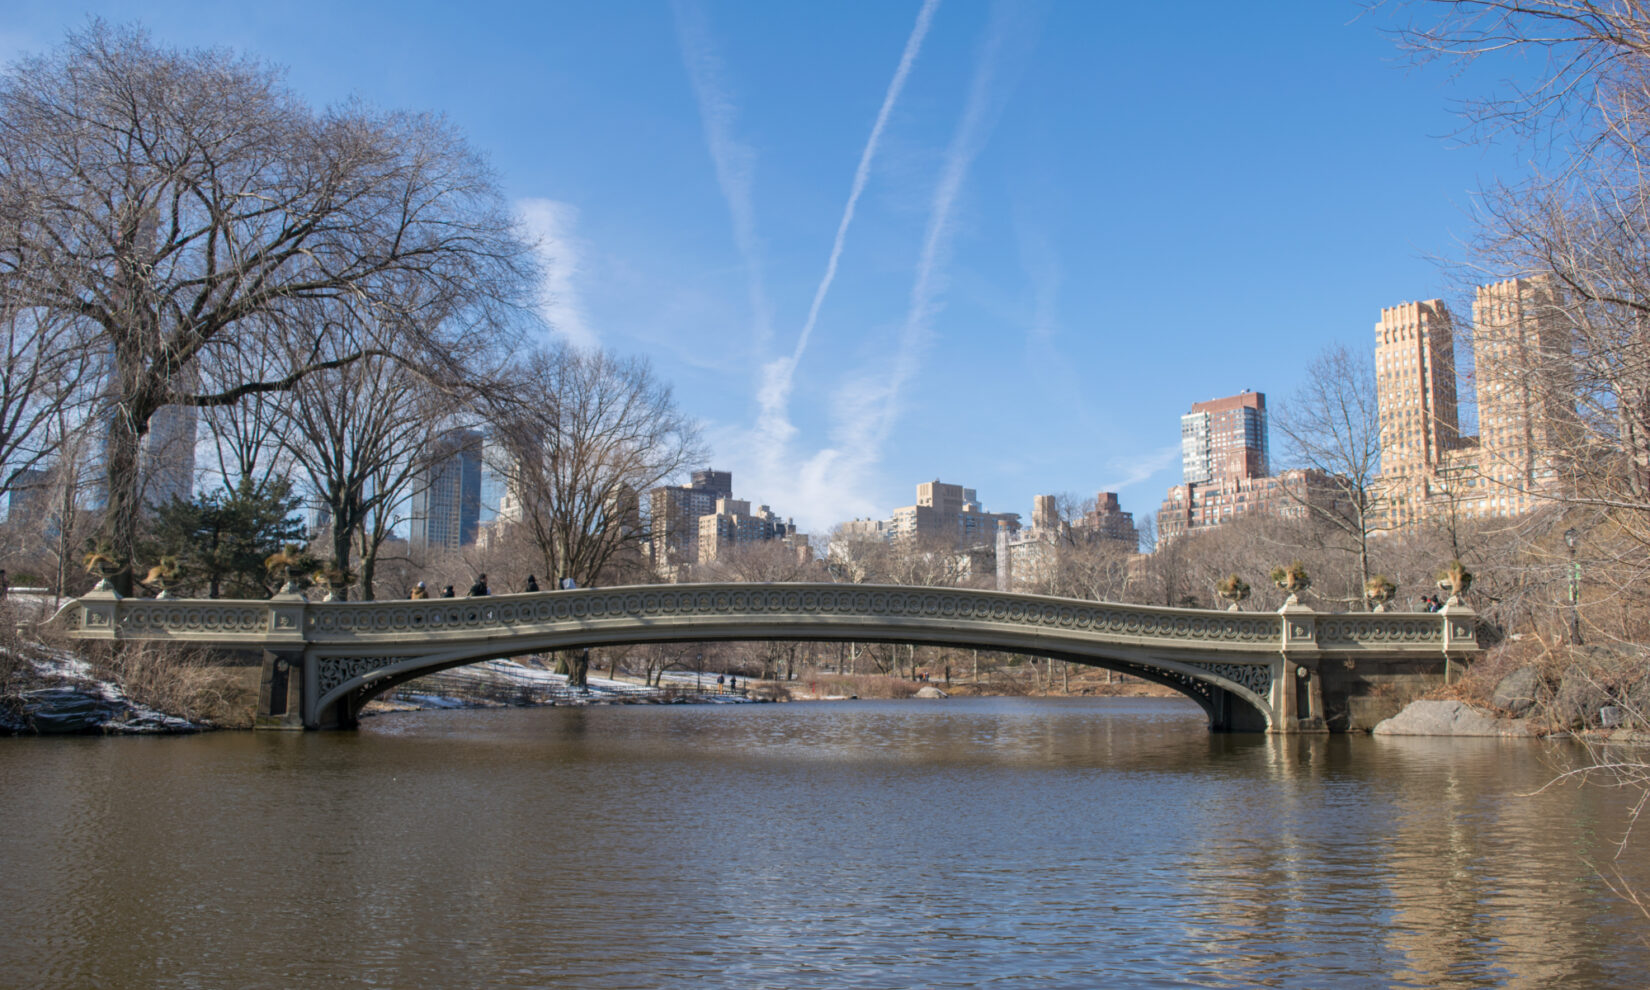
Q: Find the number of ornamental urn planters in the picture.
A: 8